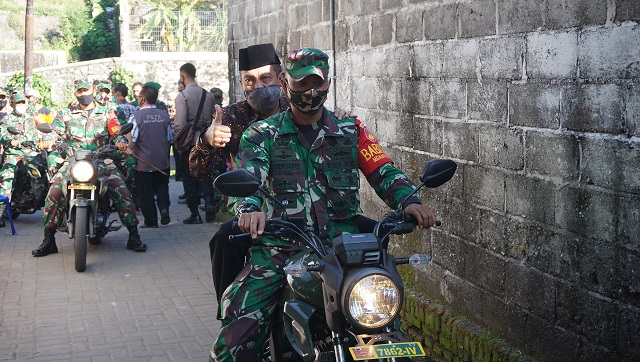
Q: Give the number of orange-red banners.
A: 2